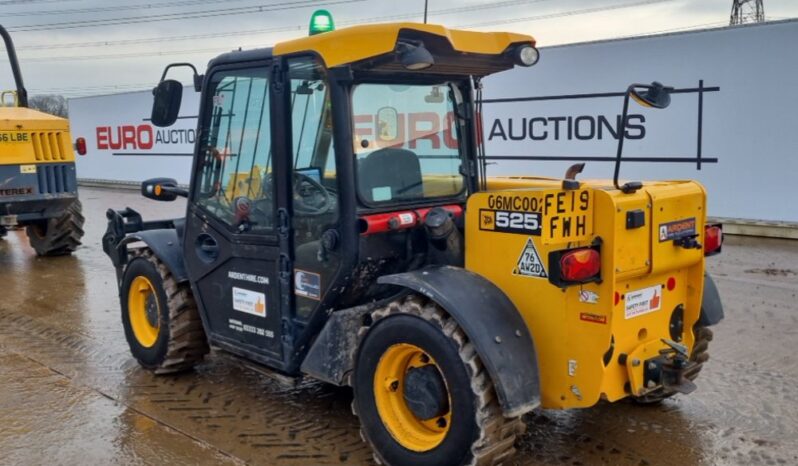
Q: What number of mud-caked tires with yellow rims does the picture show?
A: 2